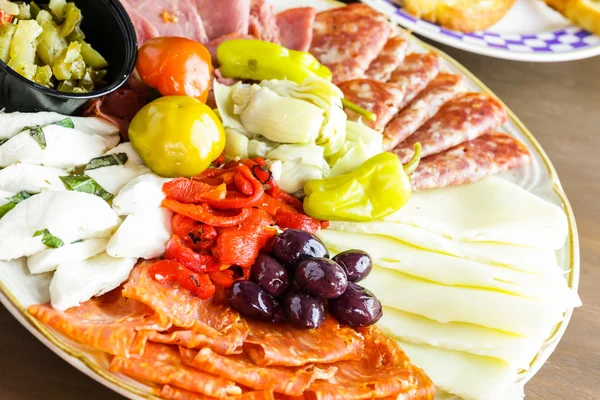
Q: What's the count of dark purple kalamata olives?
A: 7